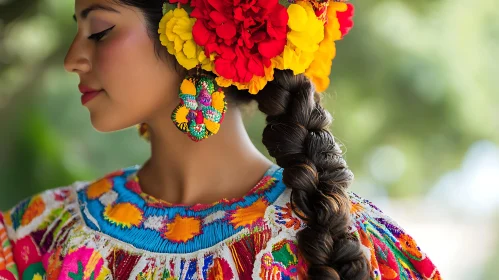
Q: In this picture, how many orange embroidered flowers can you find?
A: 4